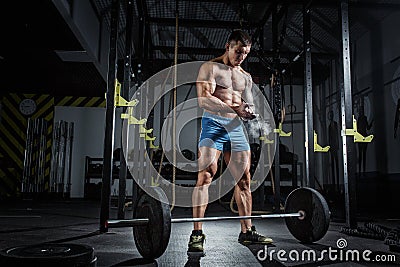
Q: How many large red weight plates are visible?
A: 0